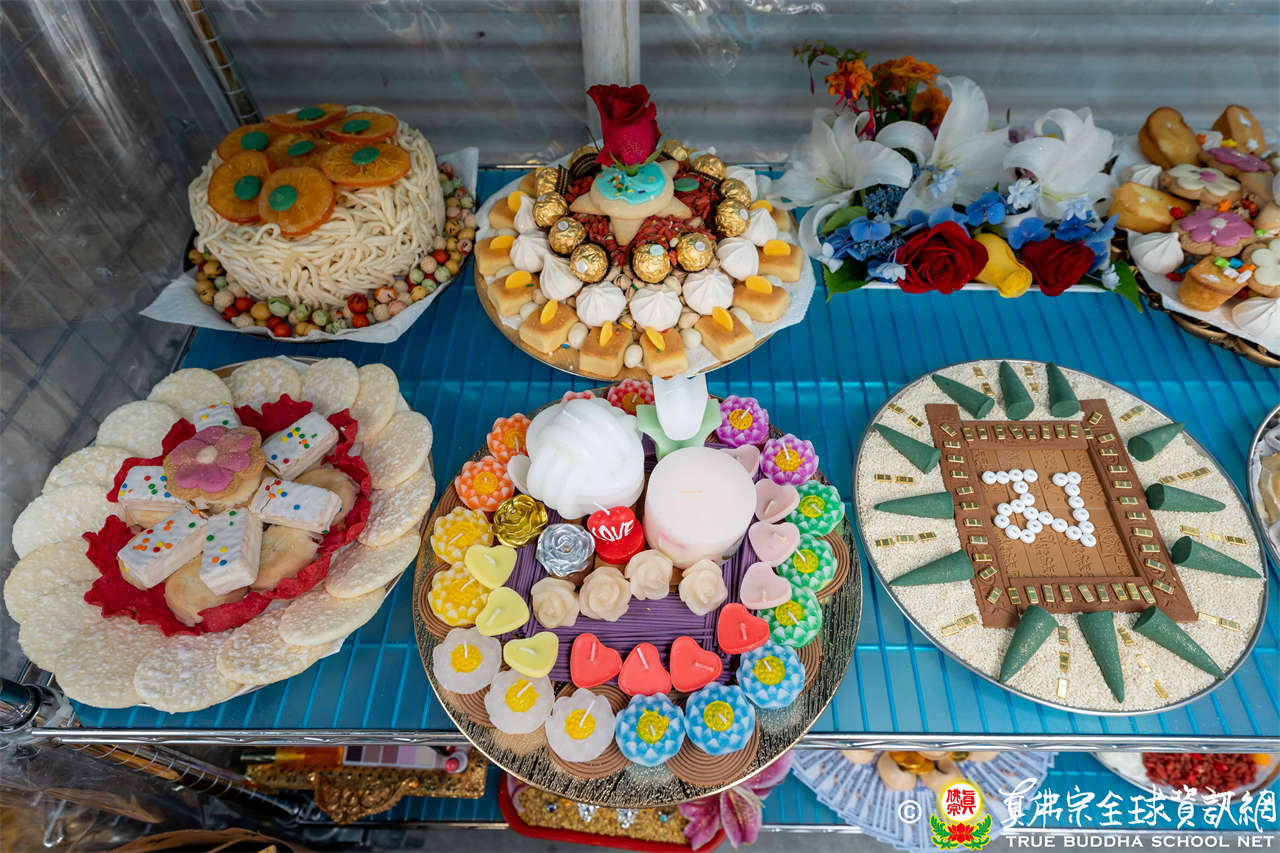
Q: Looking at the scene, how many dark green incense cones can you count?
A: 12